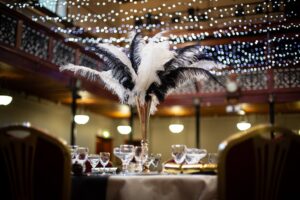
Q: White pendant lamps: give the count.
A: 5